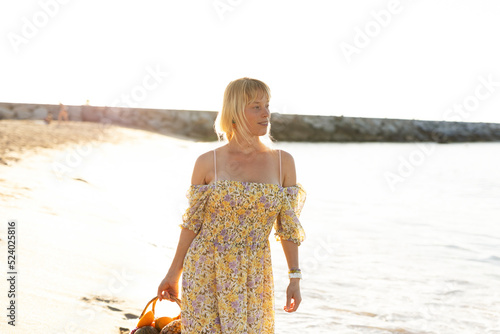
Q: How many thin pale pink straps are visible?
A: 2